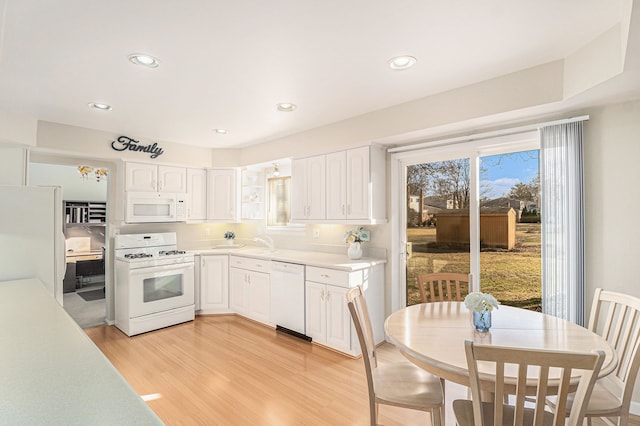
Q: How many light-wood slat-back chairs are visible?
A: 4